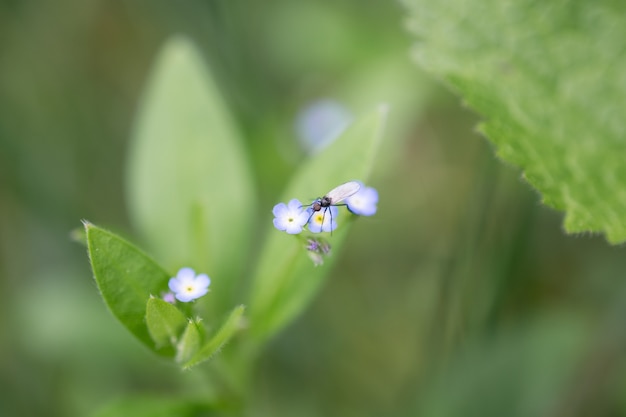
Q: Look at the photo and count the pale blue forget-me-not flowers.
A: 4